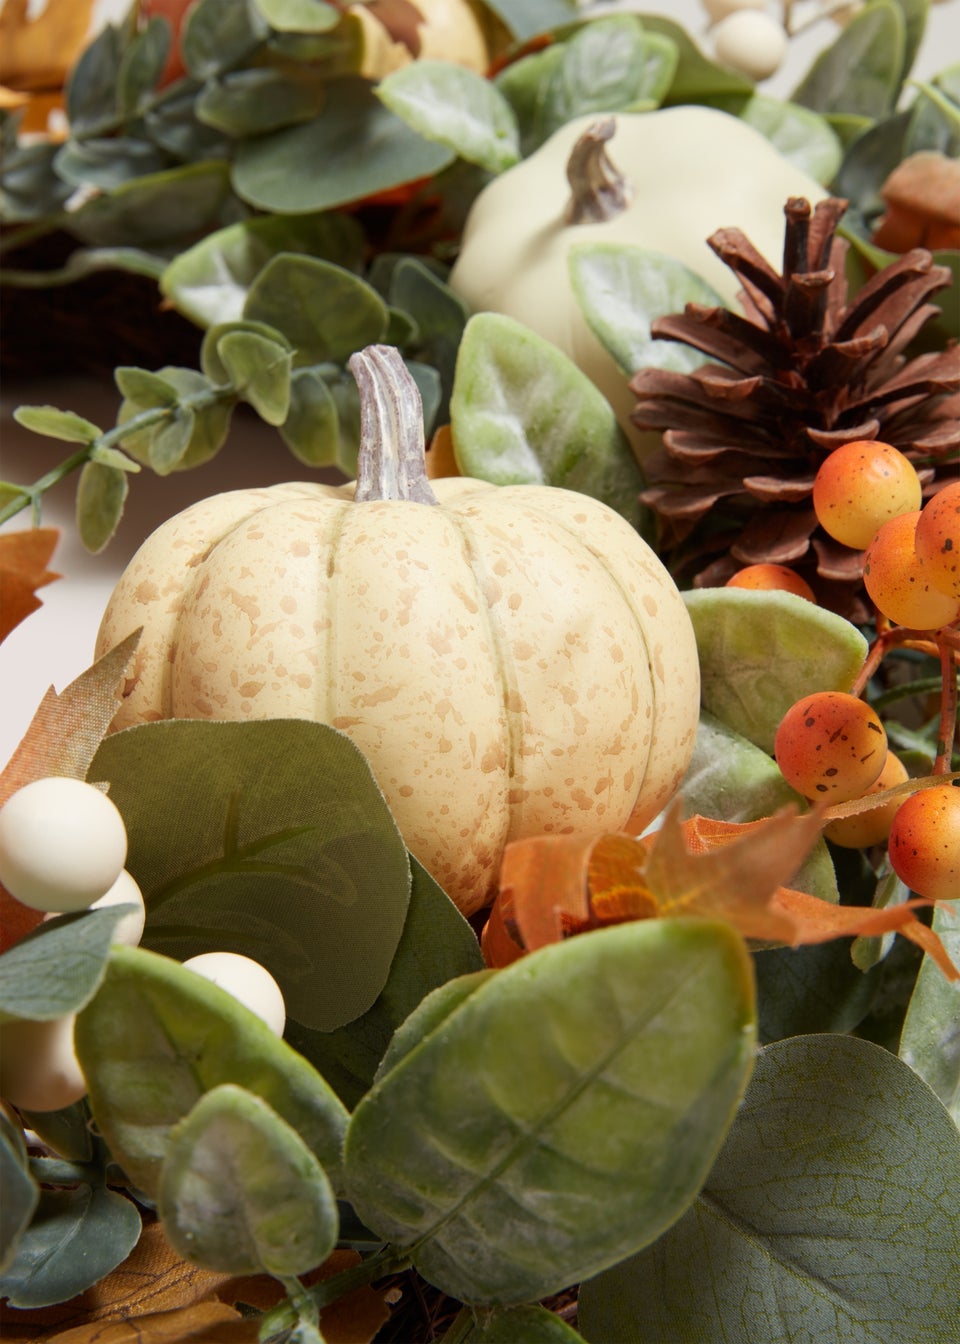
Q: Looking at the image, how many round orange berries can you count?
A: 7